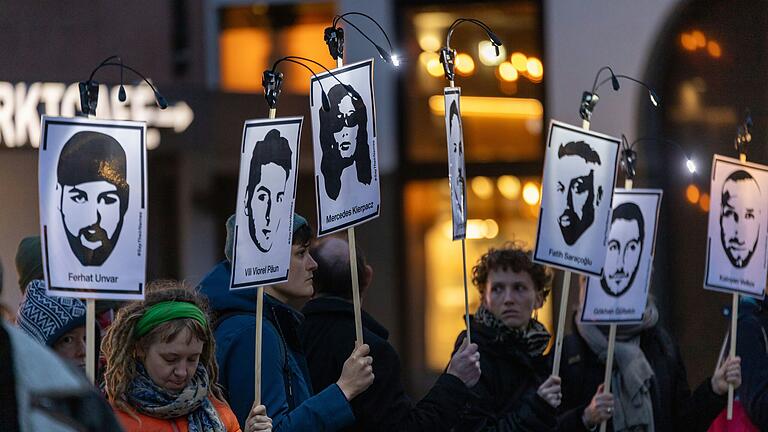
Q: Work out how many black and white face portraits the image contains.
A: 7